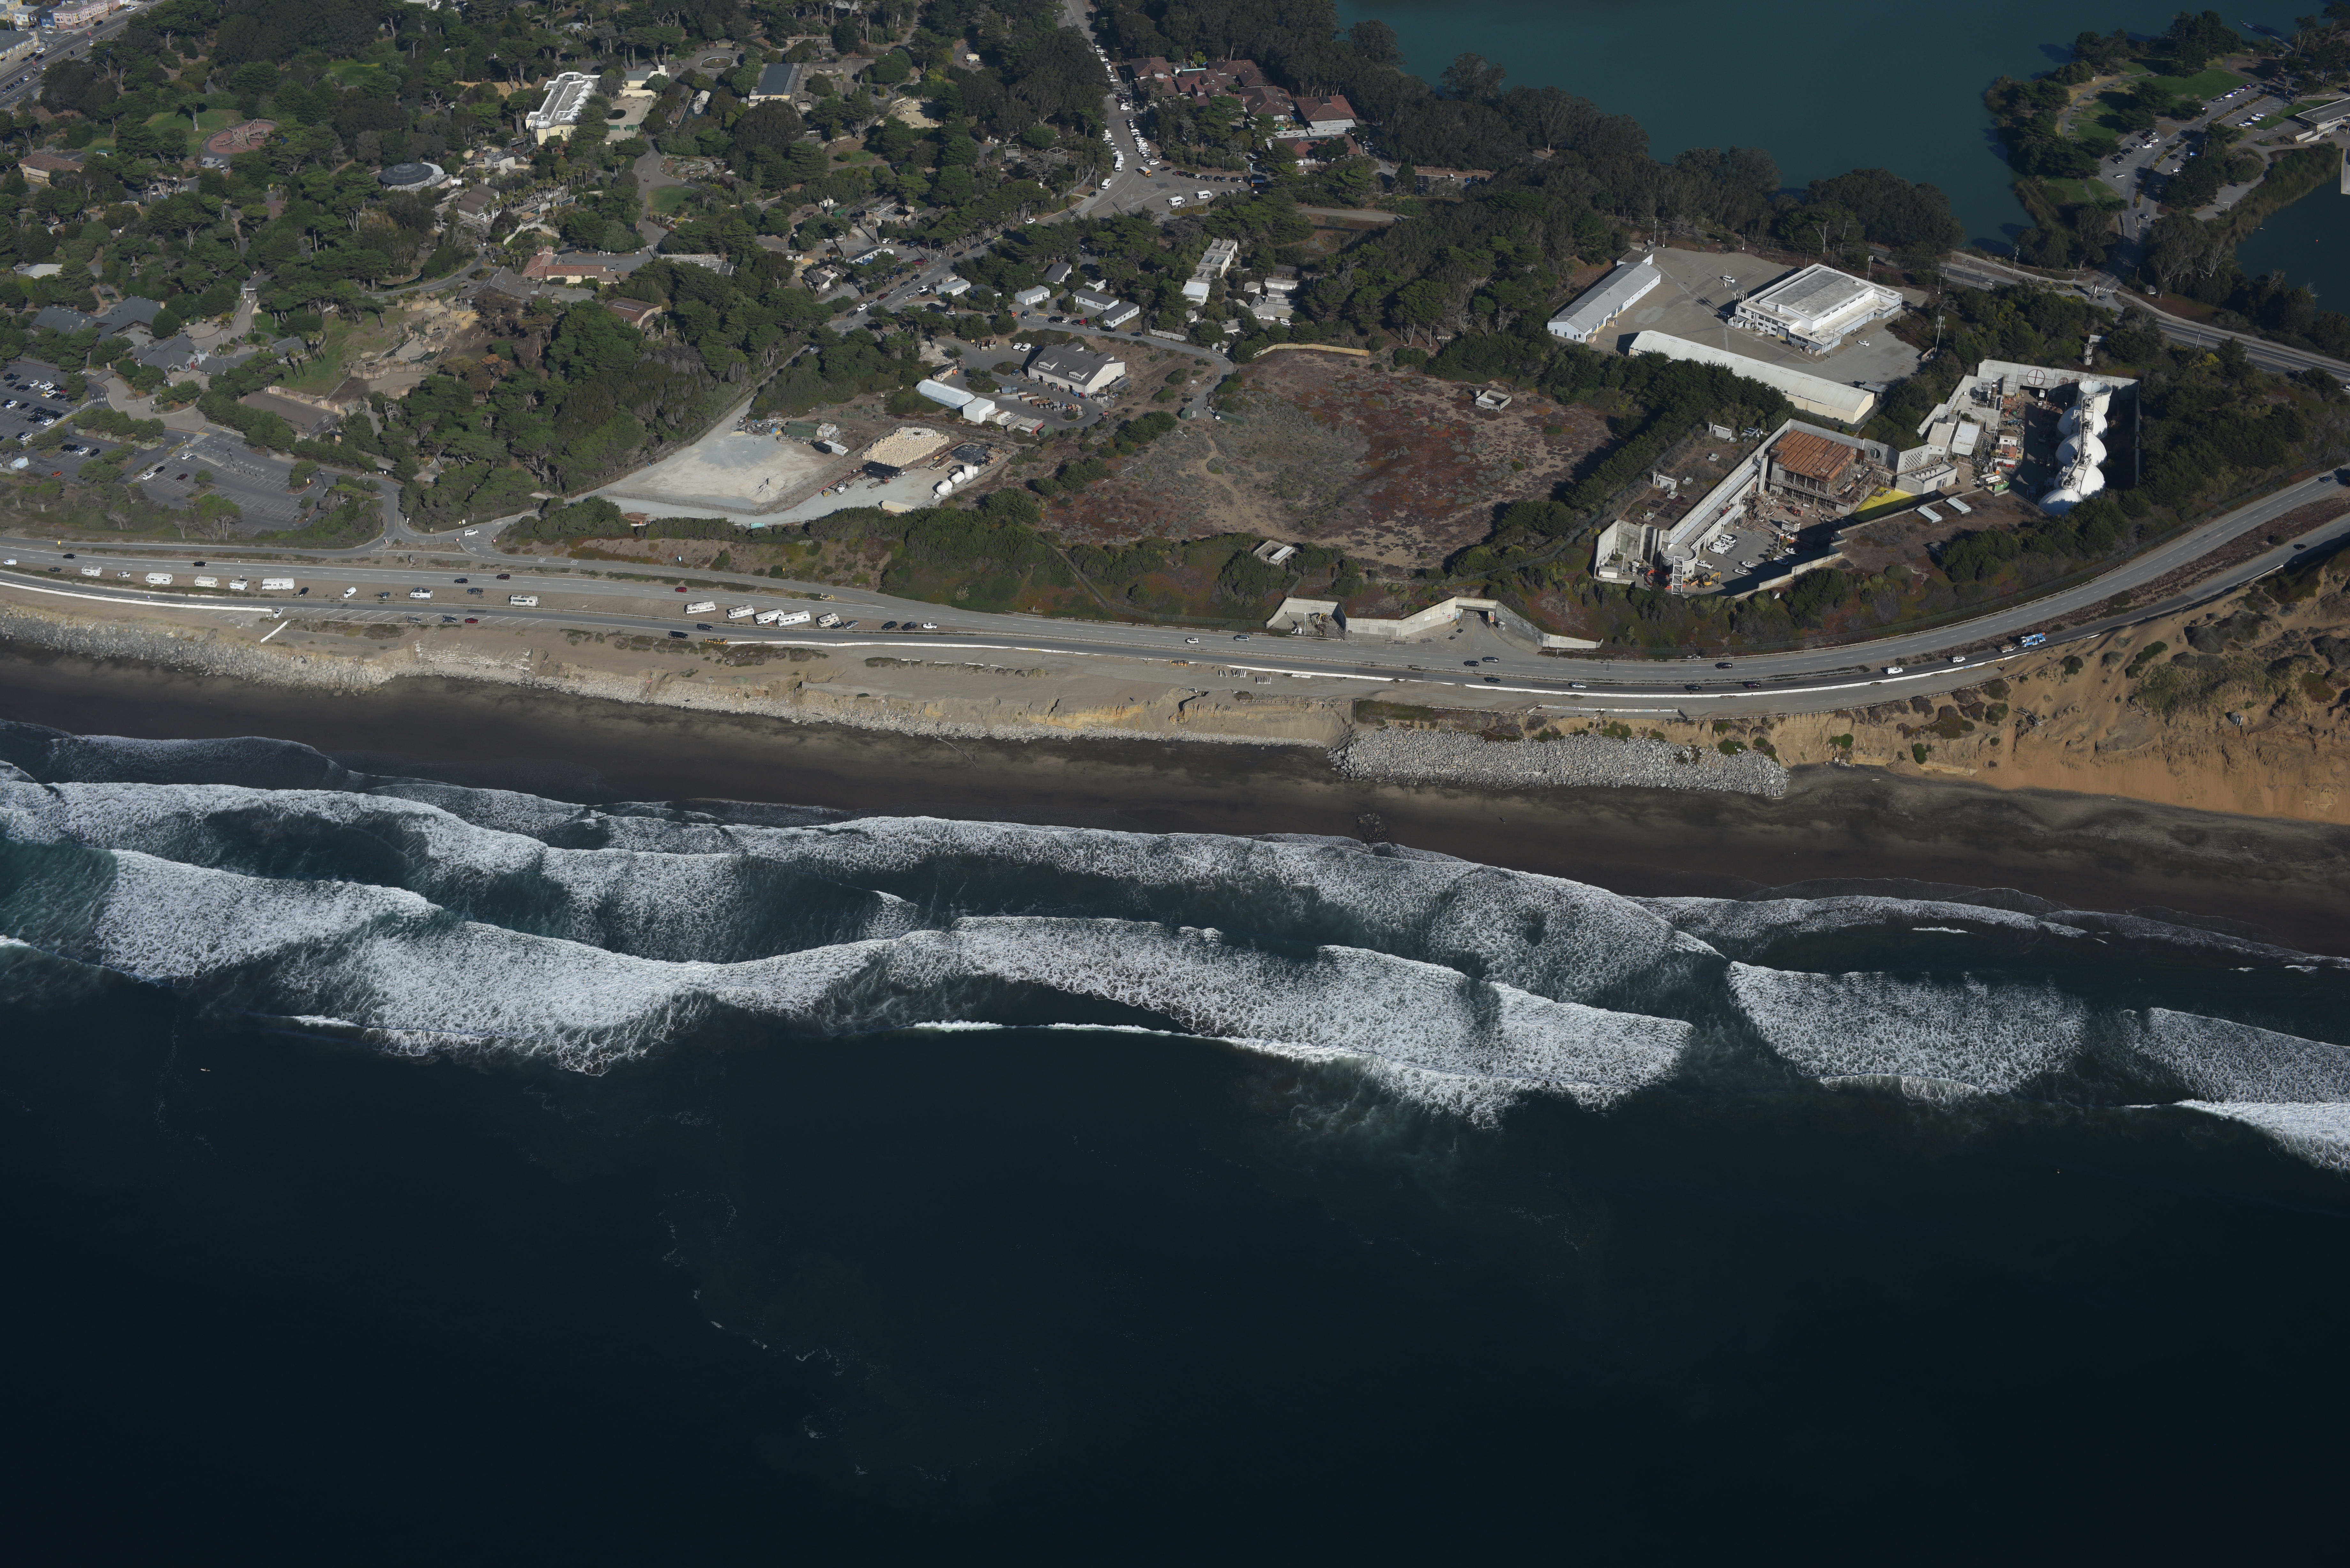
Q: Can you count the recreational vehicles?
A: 12